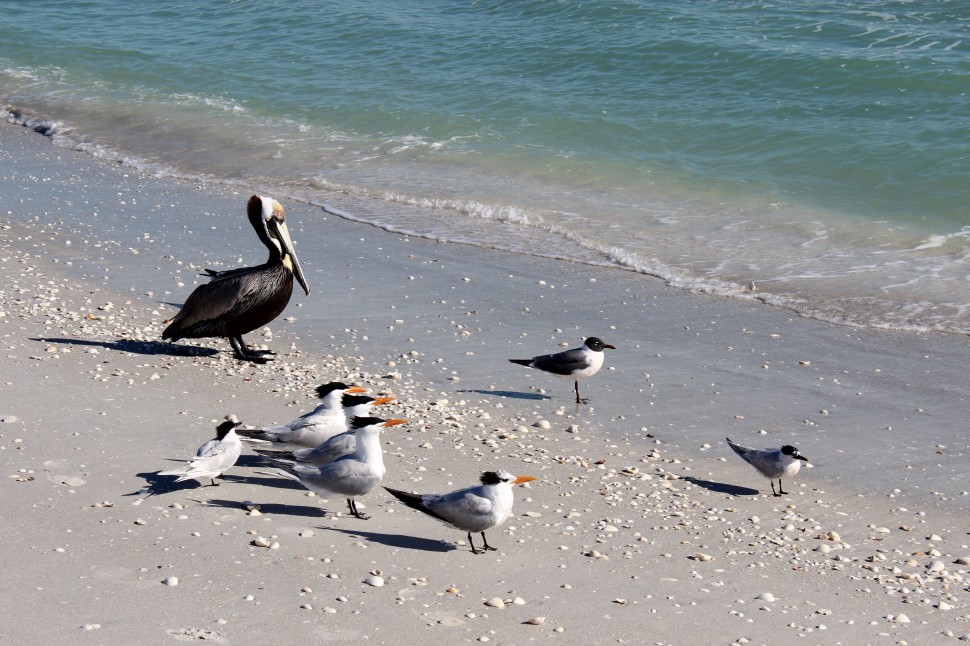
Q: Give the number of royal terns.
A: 4